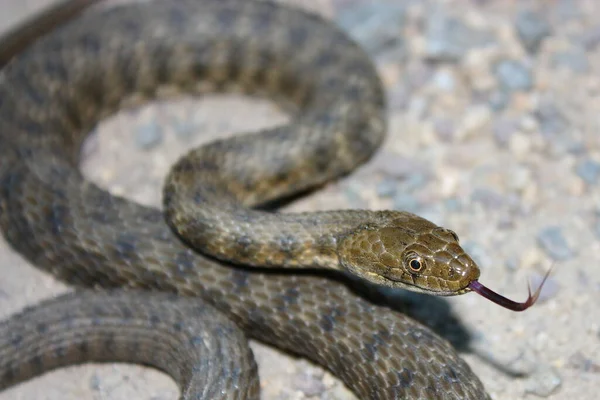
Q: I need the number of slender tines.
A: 2